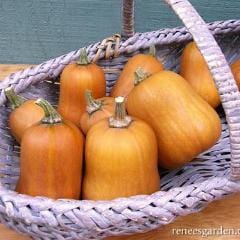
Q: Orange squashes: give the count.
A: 9